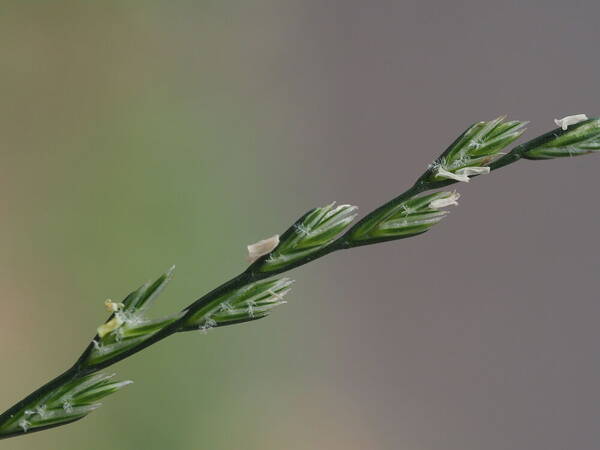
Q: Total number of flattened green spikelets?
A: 7